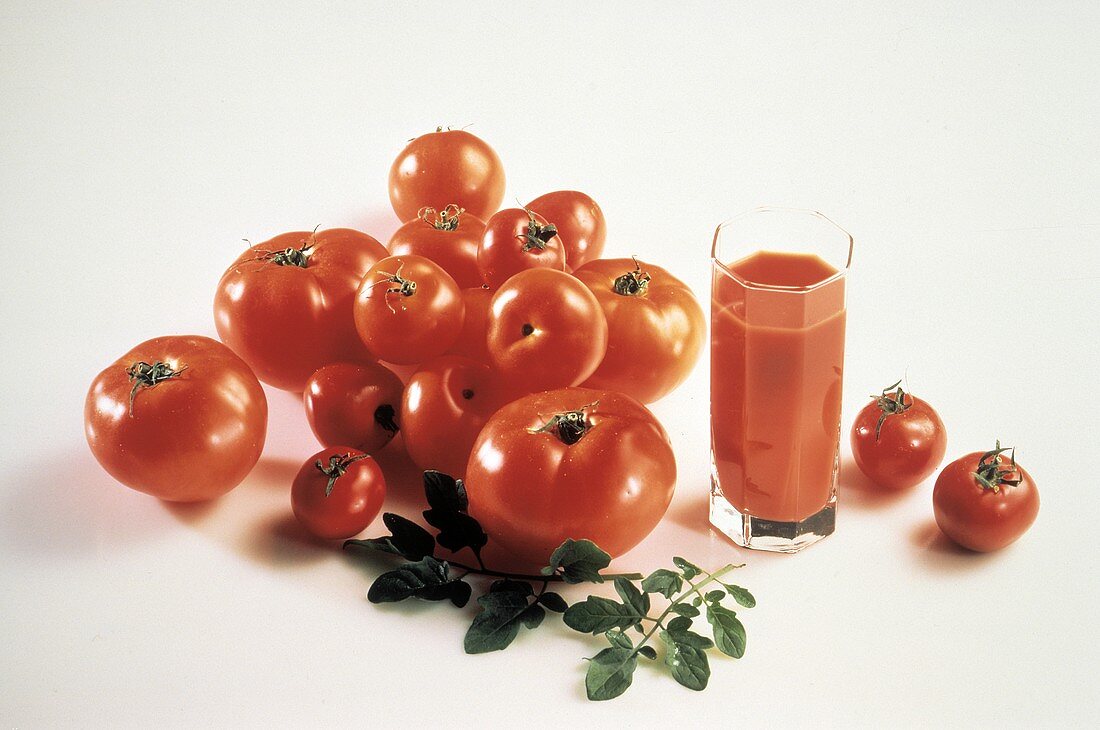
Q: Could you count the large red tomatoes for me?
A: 4